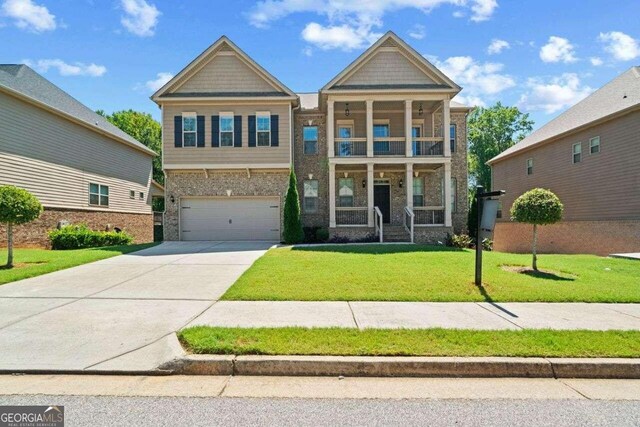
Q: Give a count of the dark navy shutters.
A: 6